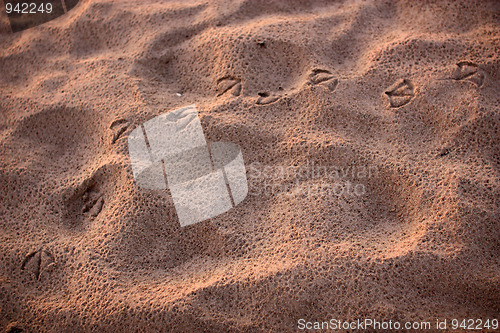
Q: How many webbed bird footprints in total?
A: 9